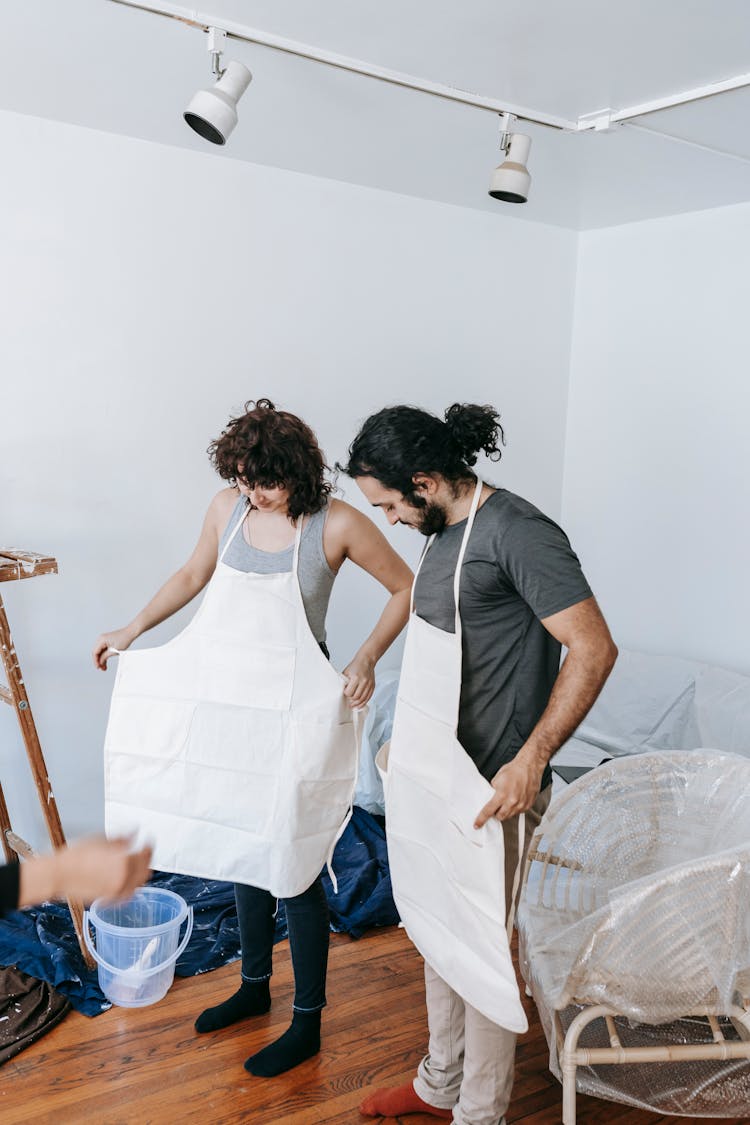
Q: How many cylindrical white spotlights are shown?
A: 2